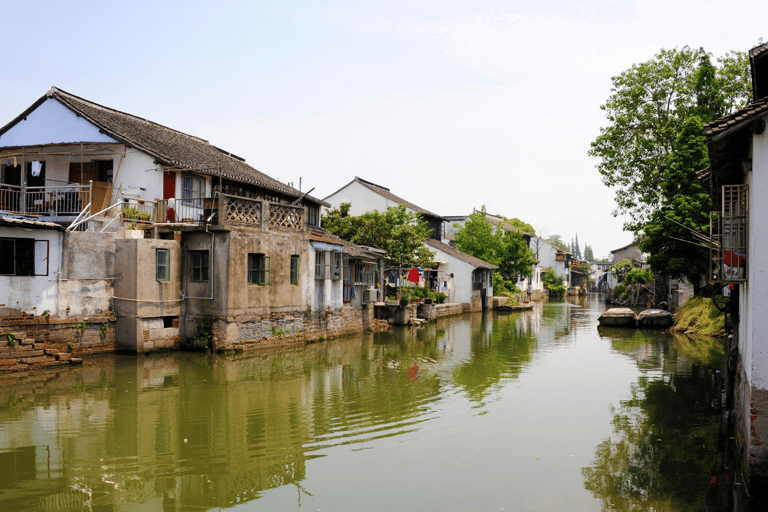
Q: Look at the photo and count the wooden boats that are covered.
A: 2